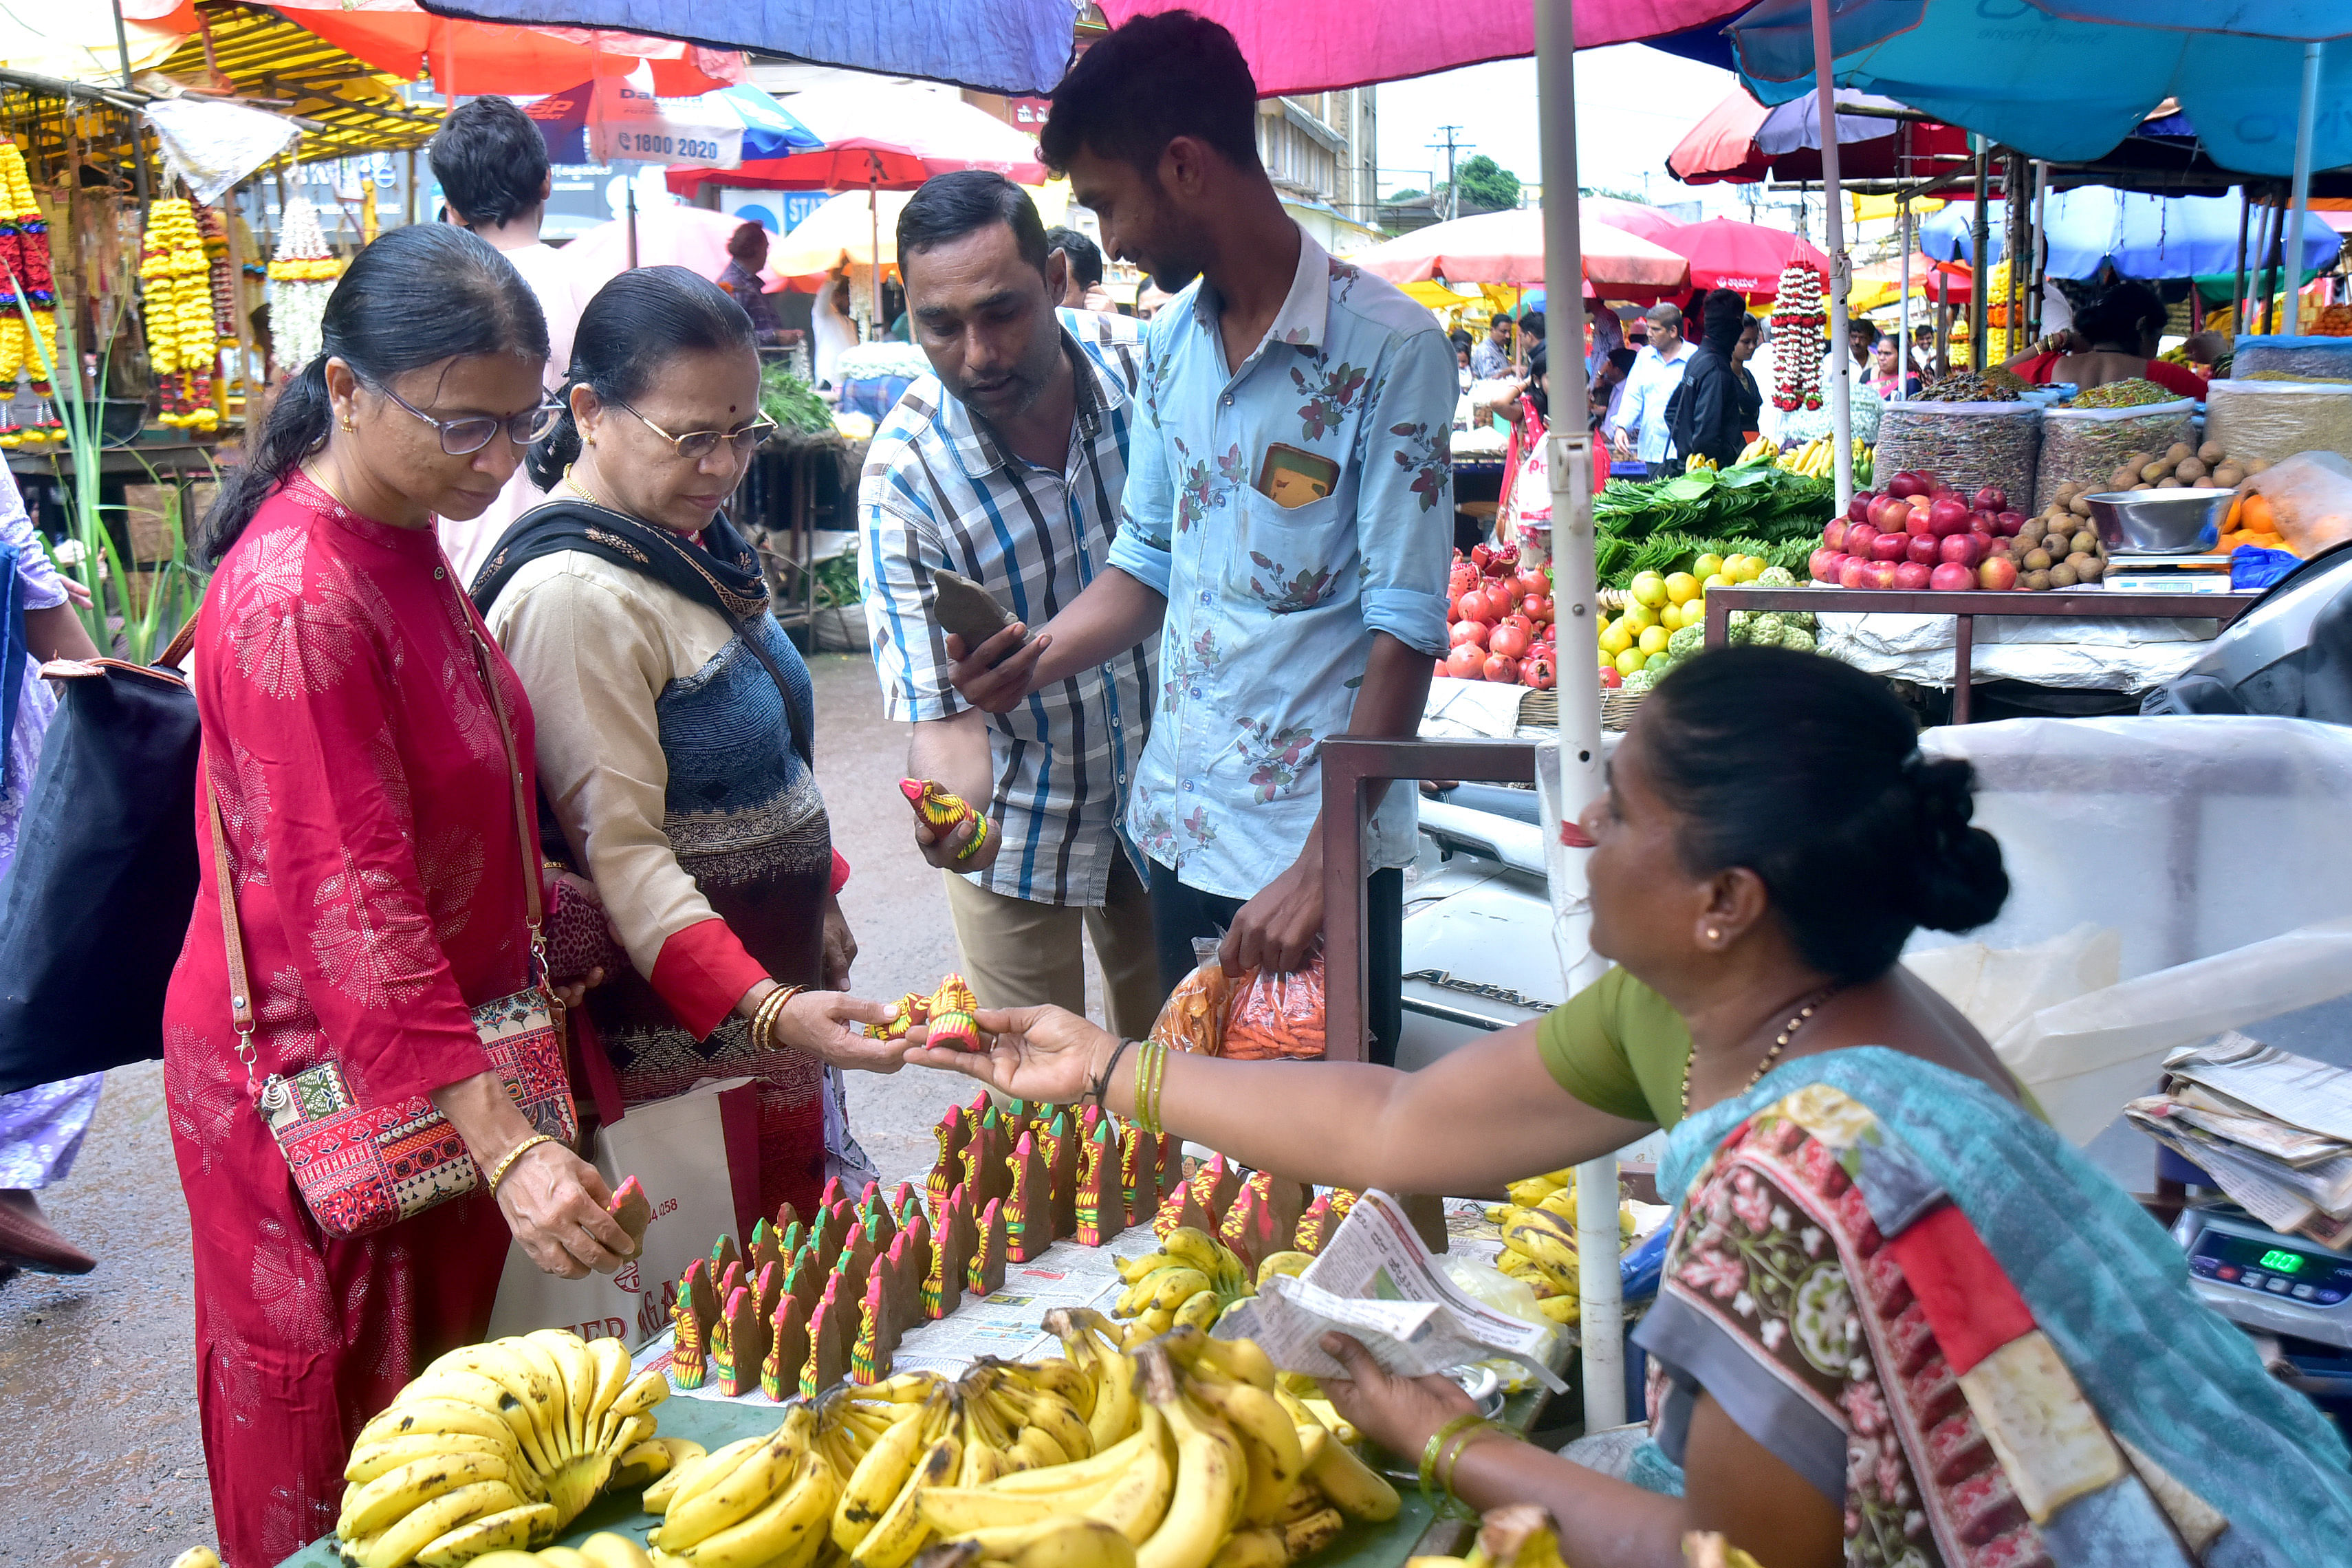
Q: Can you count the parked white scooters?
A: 1